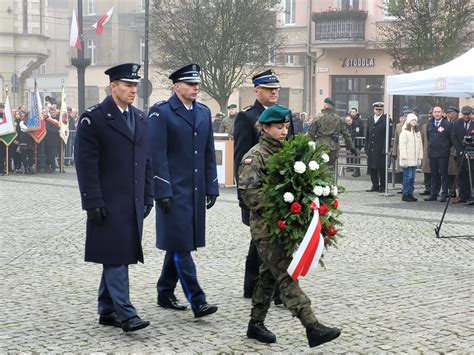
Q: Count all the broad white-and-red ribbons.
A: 1